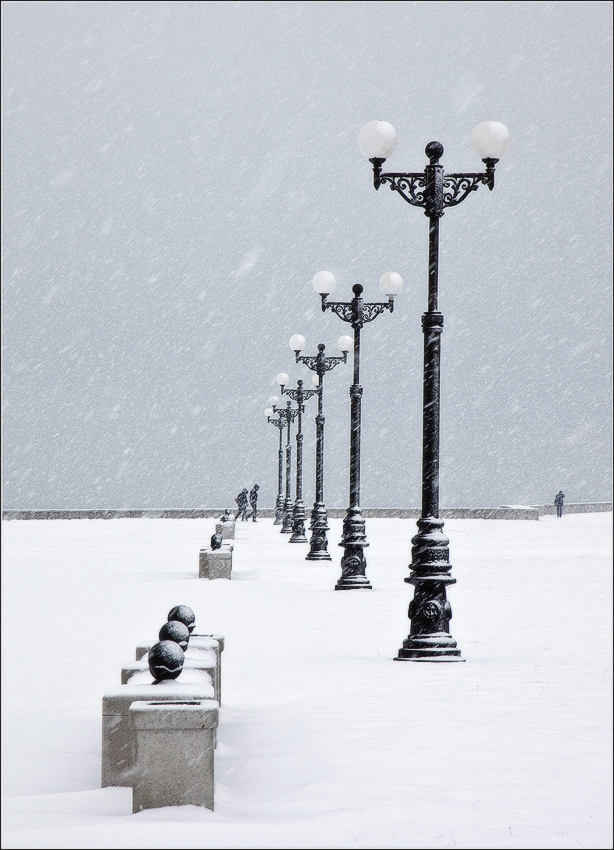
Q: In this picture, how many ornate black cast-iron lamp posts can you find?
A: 6